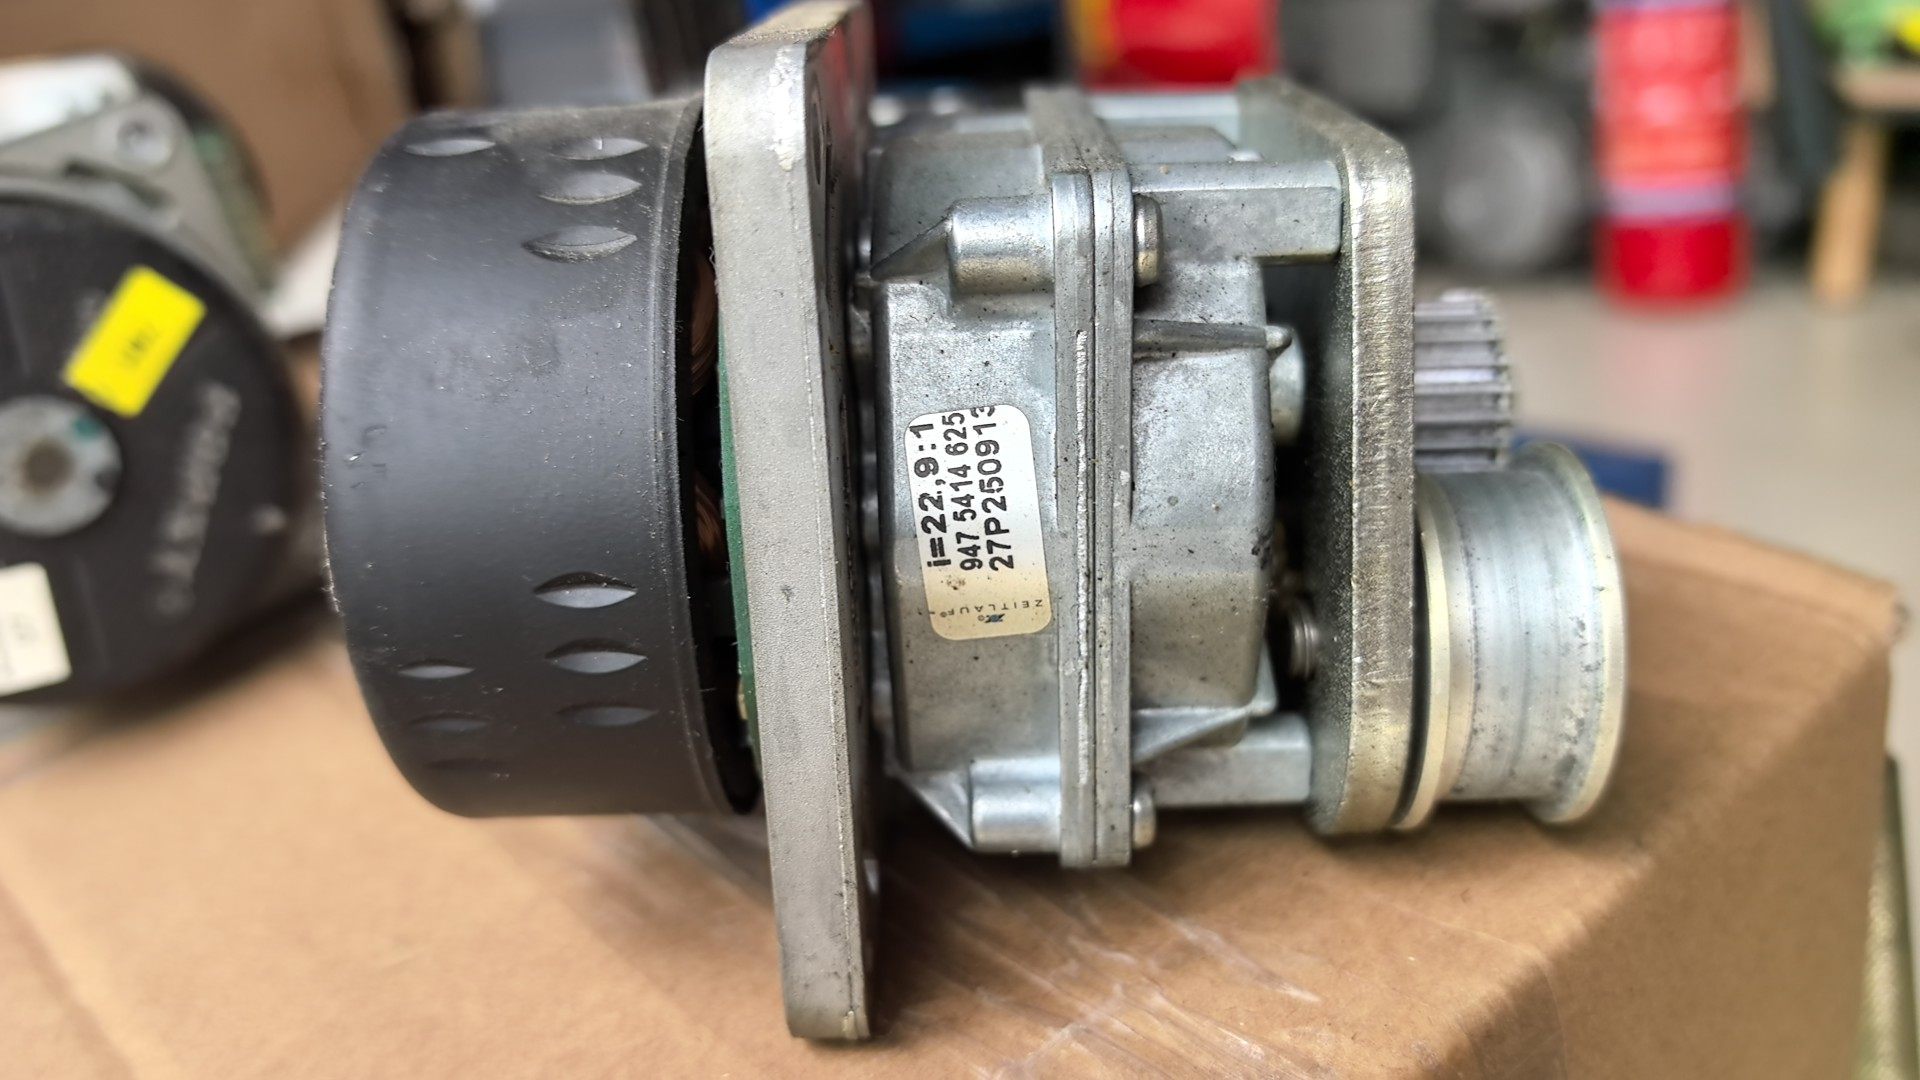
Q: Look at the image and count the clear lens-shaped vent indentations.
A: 9